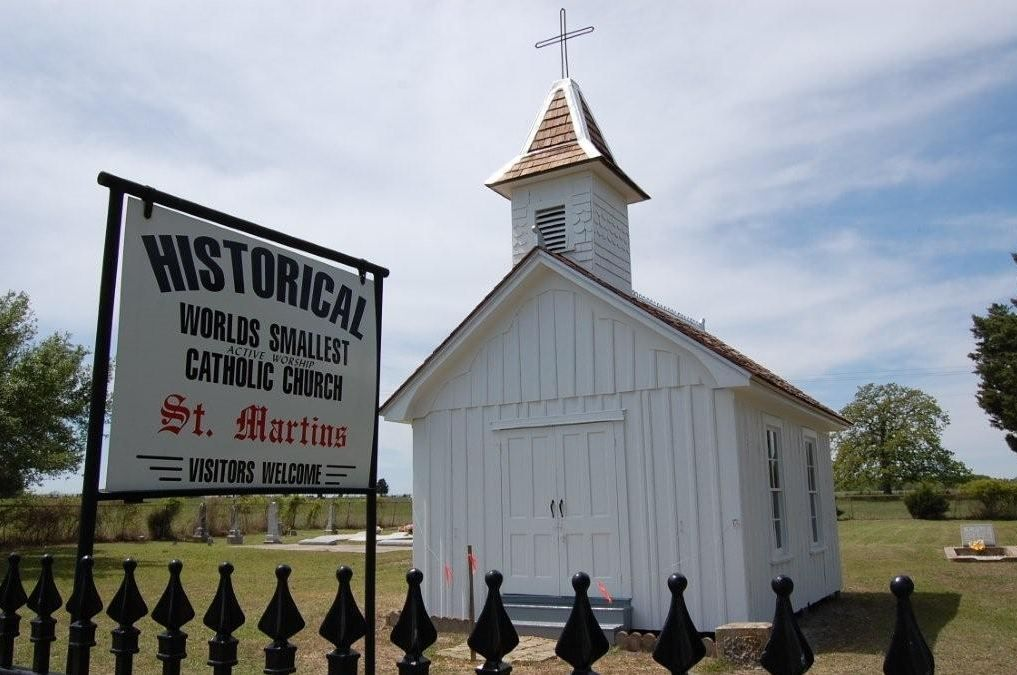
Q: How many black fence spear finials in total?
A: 14